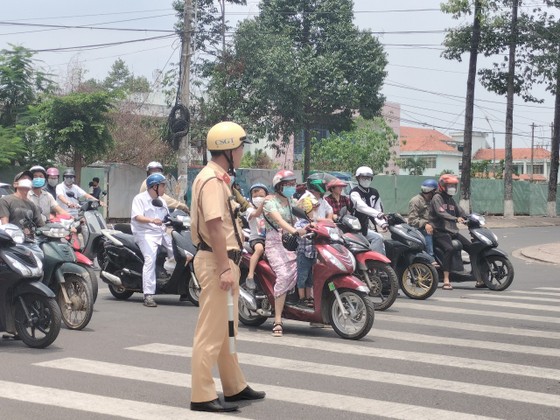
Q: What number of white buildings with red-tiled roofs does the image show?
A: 2